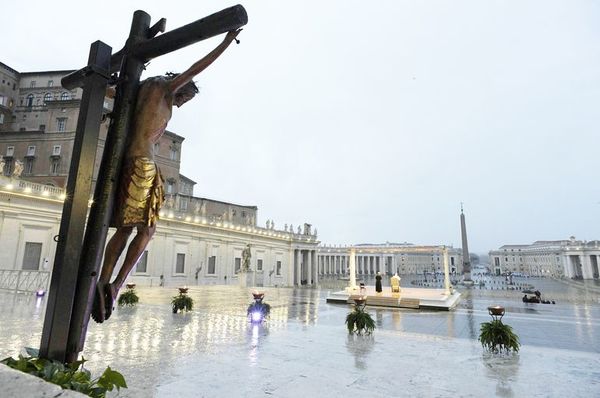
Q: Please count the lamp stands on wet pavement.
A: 5